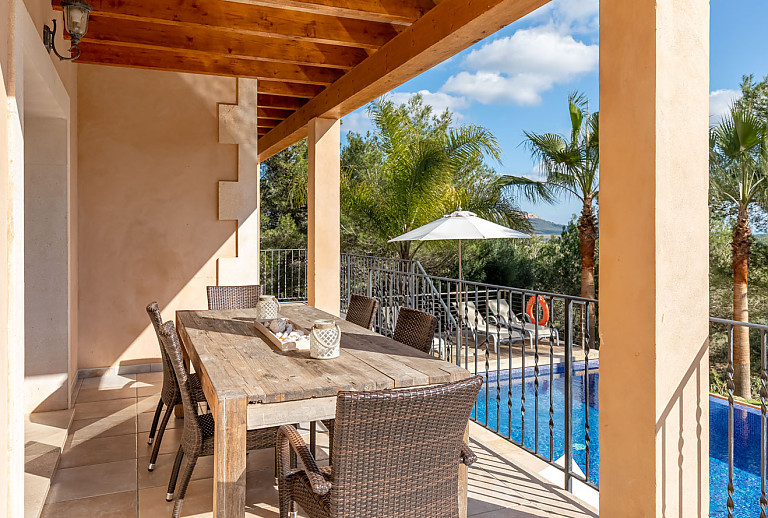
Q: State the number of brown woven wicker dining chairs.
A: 6